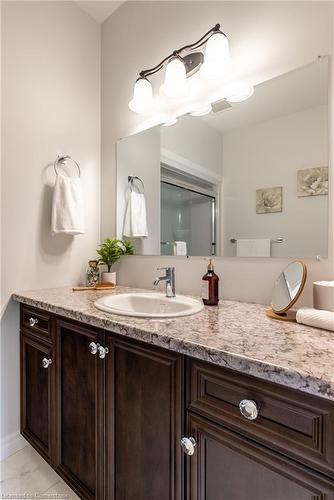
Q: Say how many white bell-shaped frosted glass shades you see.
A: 3